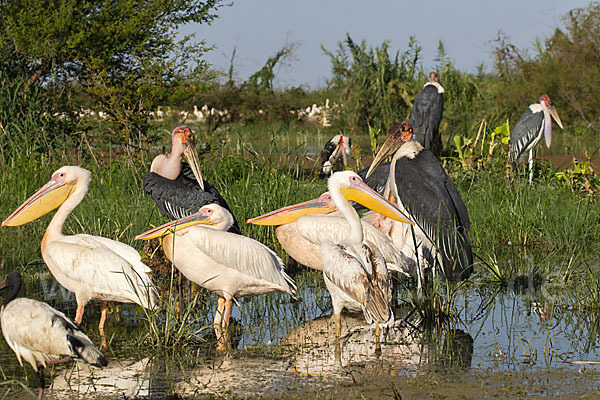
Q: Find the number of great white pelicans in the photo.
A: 4